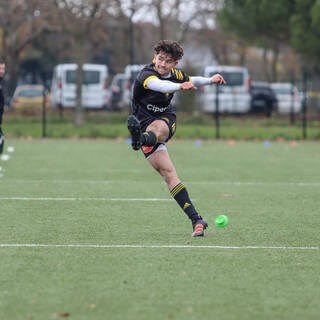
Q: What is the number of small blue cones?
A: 3